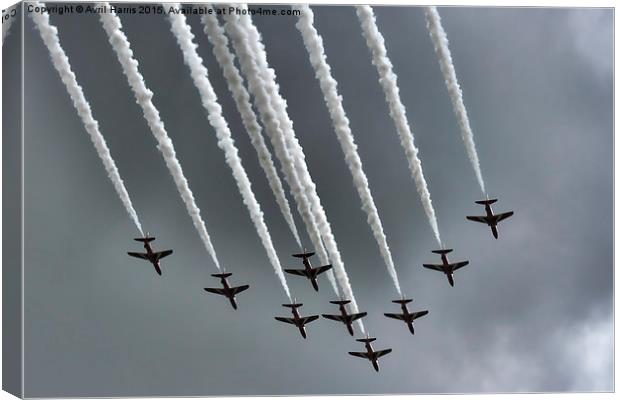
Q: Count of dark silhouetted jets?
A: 9